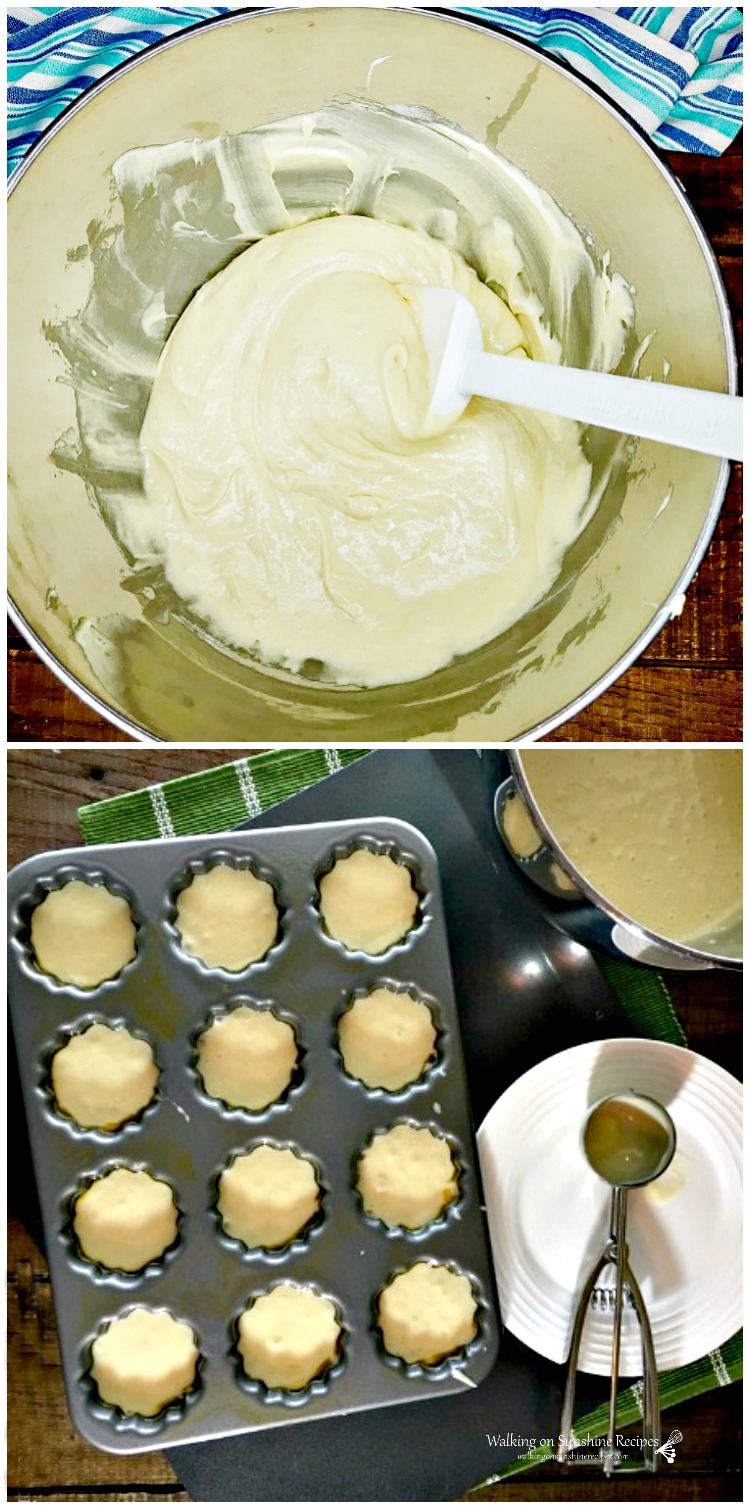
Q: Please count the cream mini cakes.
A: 12